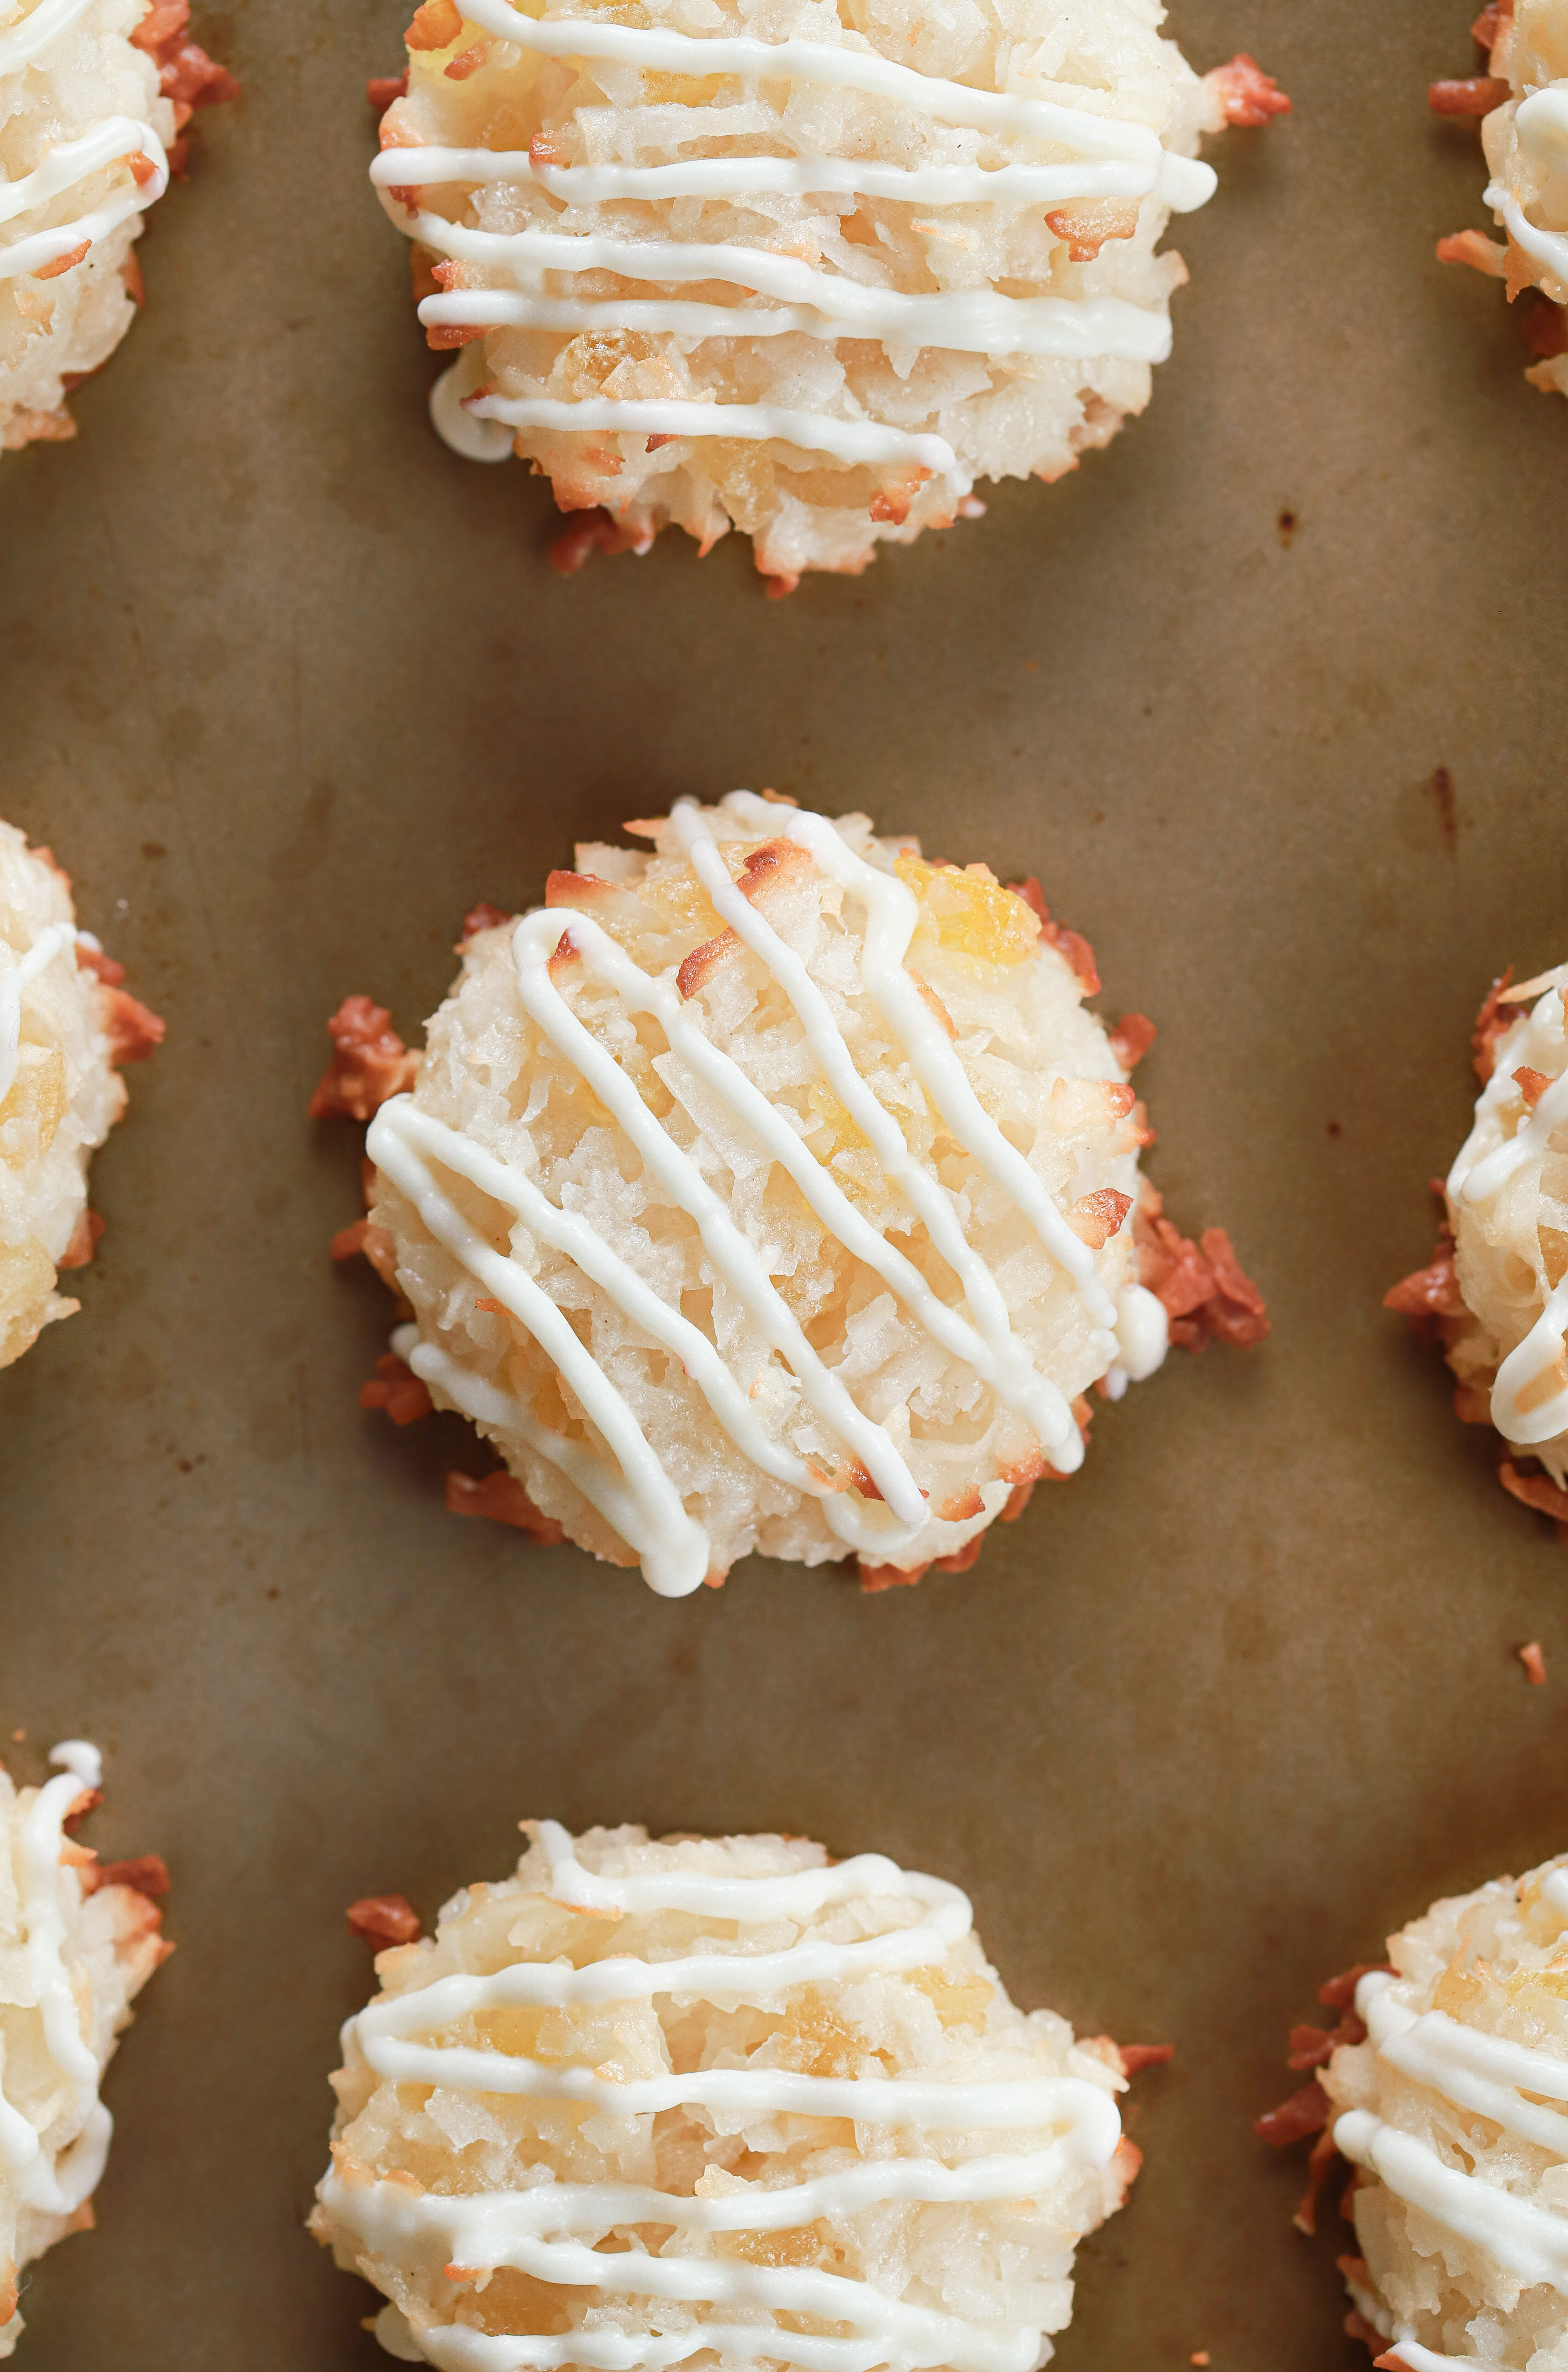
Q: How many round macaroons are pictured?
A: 9